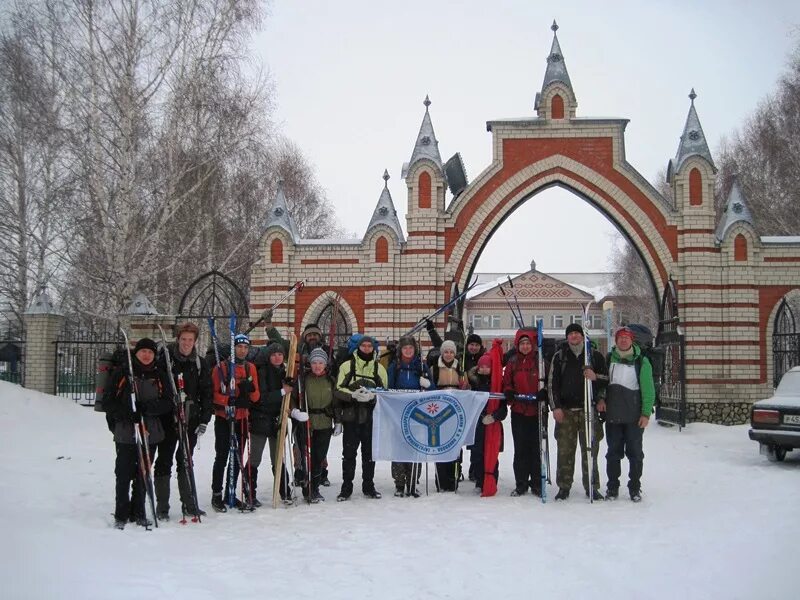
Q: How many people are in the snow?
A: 14